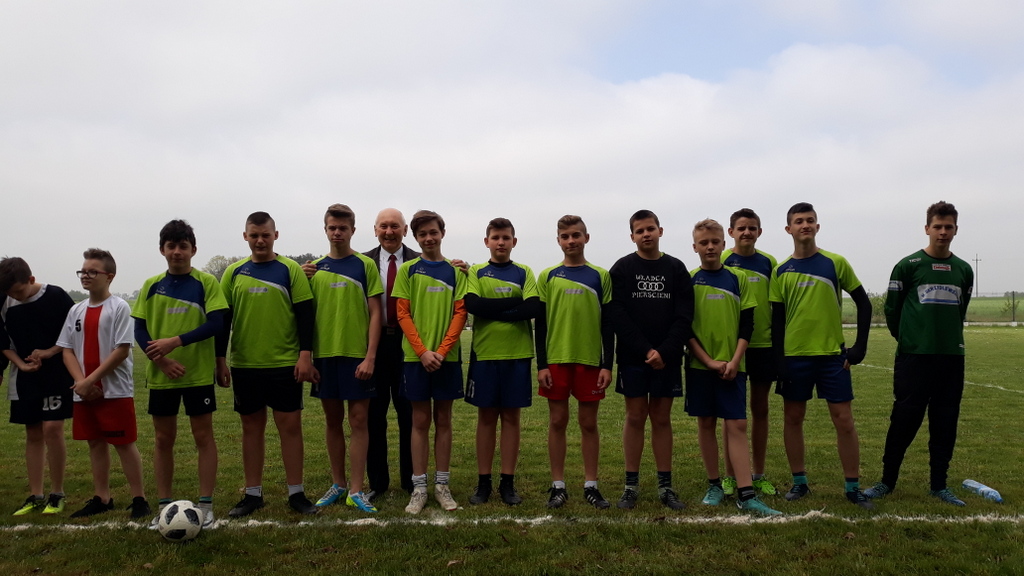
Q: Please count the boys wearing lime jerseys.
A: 9